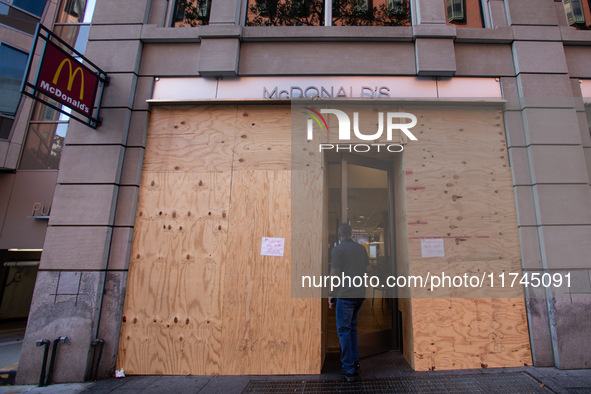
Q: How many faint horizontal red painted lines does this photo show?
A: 4